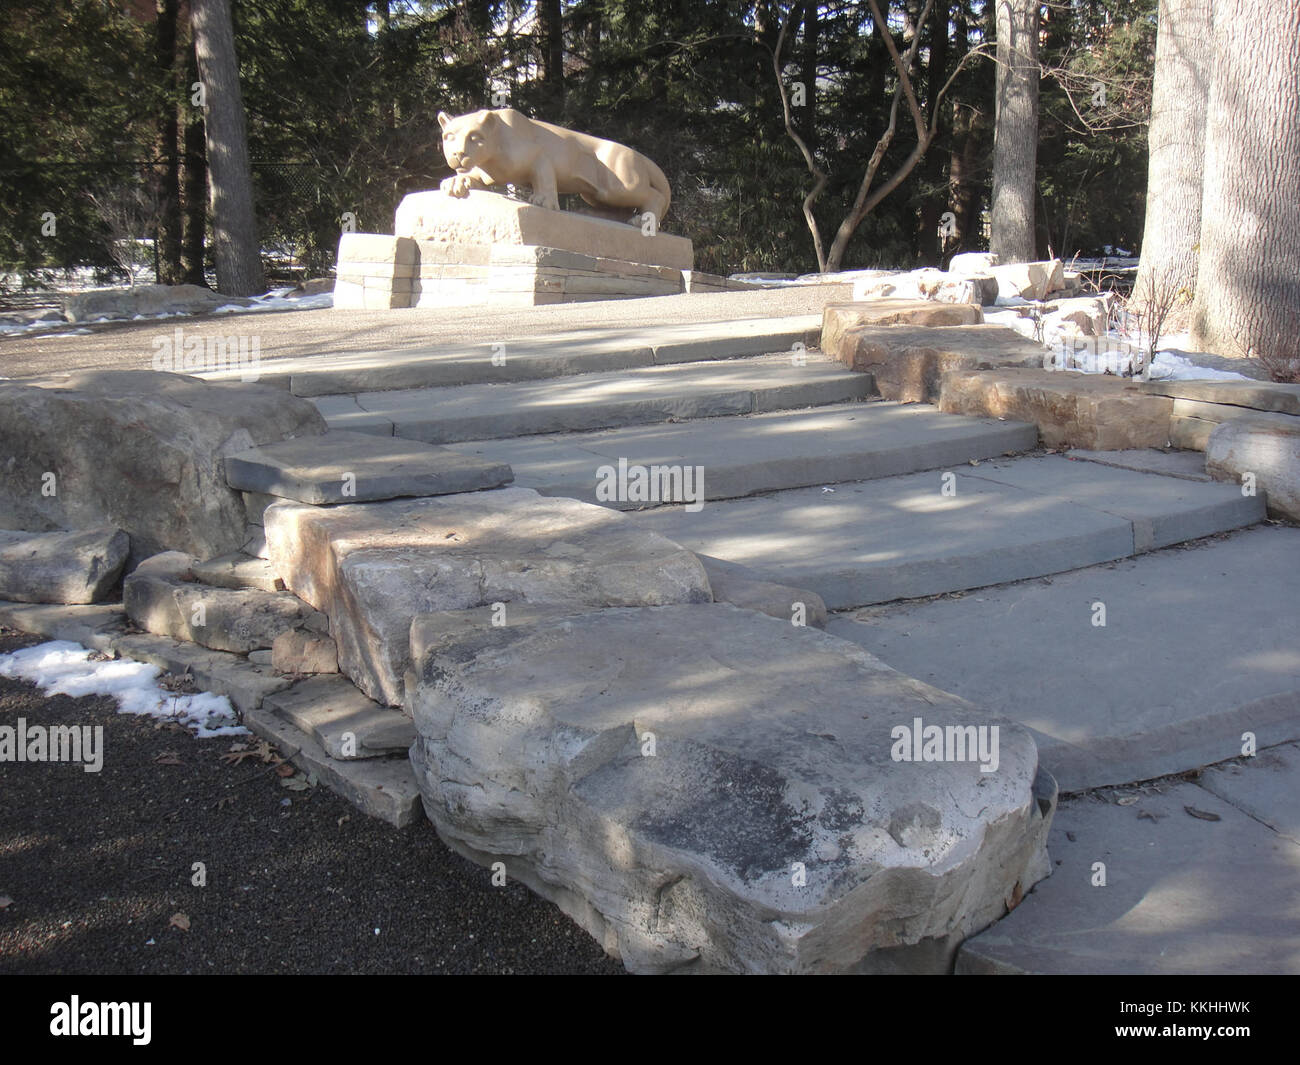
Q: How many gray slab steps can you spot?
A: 6